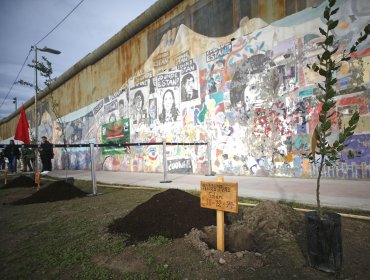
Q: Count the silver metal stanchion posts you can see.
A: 3